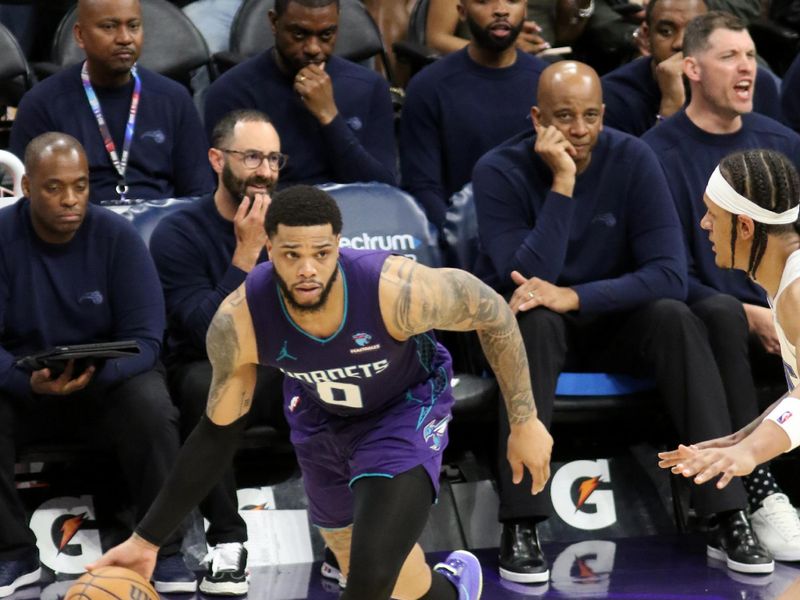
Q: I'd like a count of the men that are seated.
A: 8